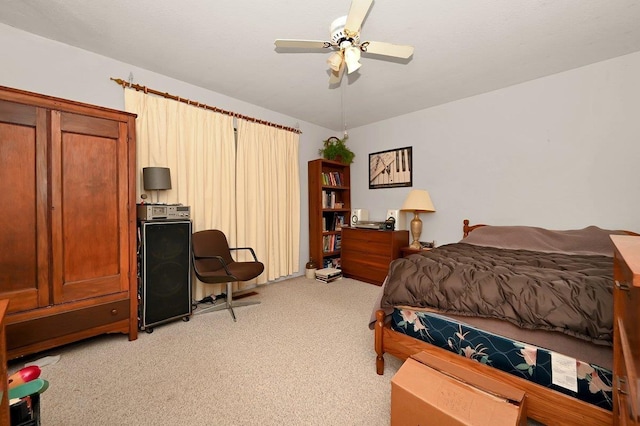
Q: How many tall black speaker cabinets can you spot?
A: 1